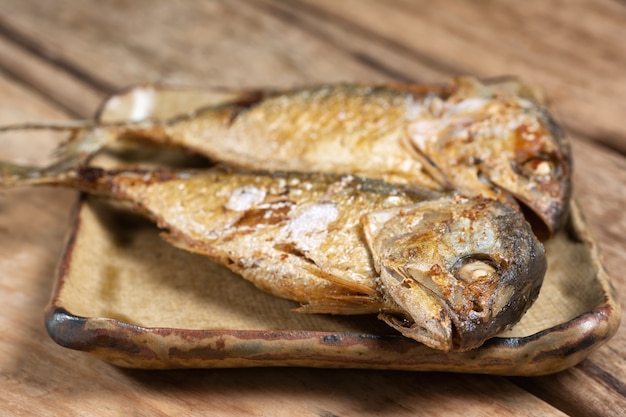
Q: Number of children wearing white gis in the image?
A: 0